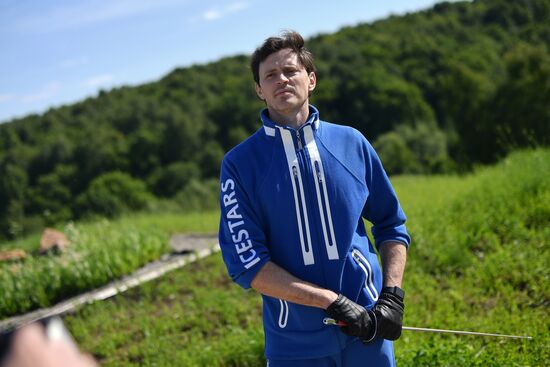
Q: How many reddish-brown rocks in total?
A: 2